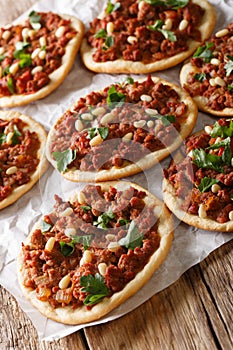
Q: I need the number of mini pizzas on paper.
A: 7